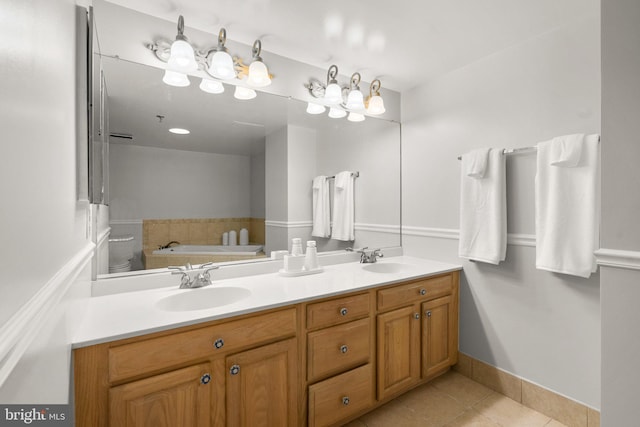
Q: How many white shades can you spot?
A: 6